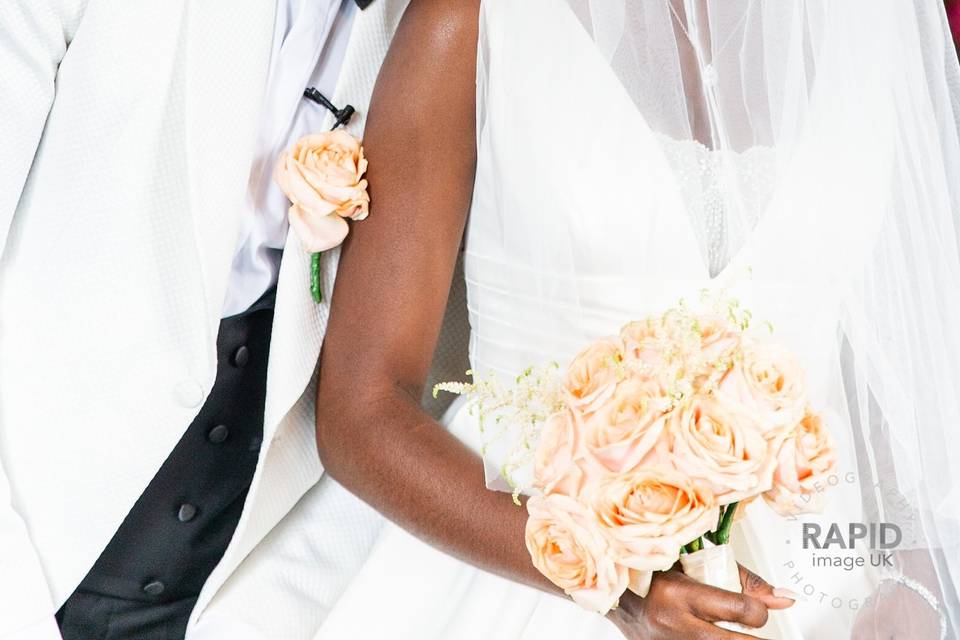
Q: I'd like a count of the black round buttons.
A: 4